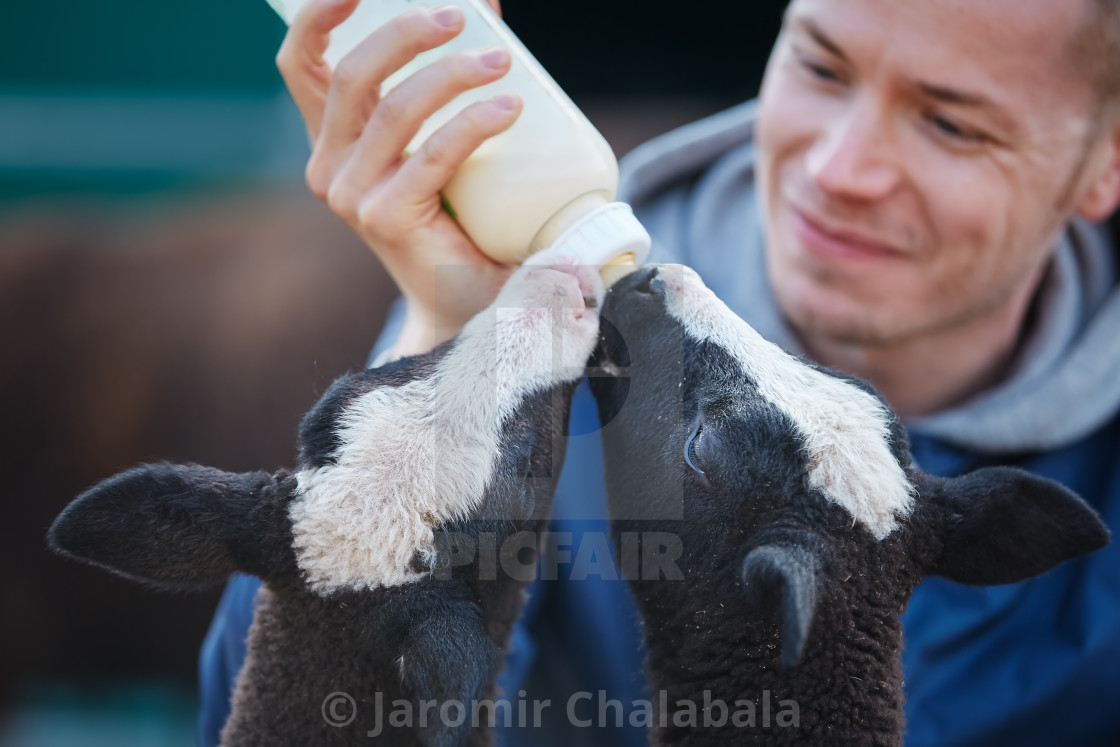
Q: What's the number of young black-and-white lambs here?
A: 2